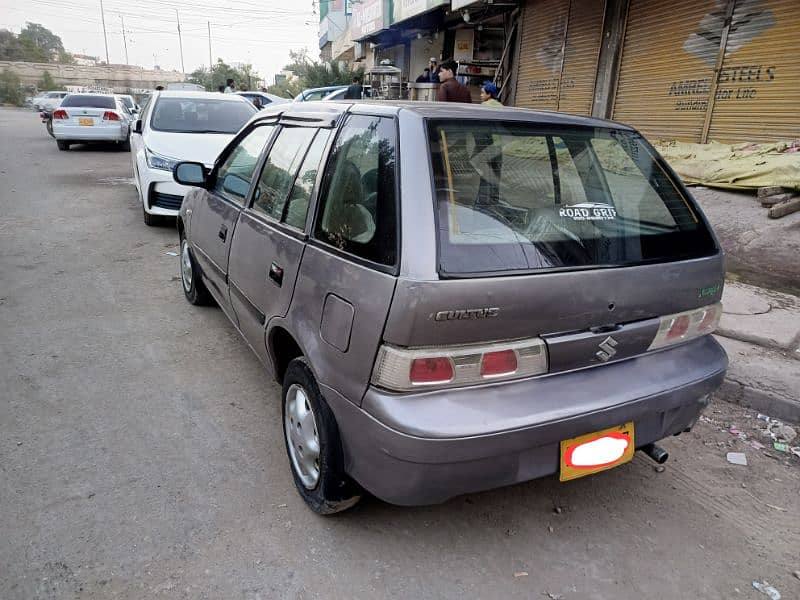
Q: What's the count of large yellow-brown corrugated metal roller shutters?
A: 2